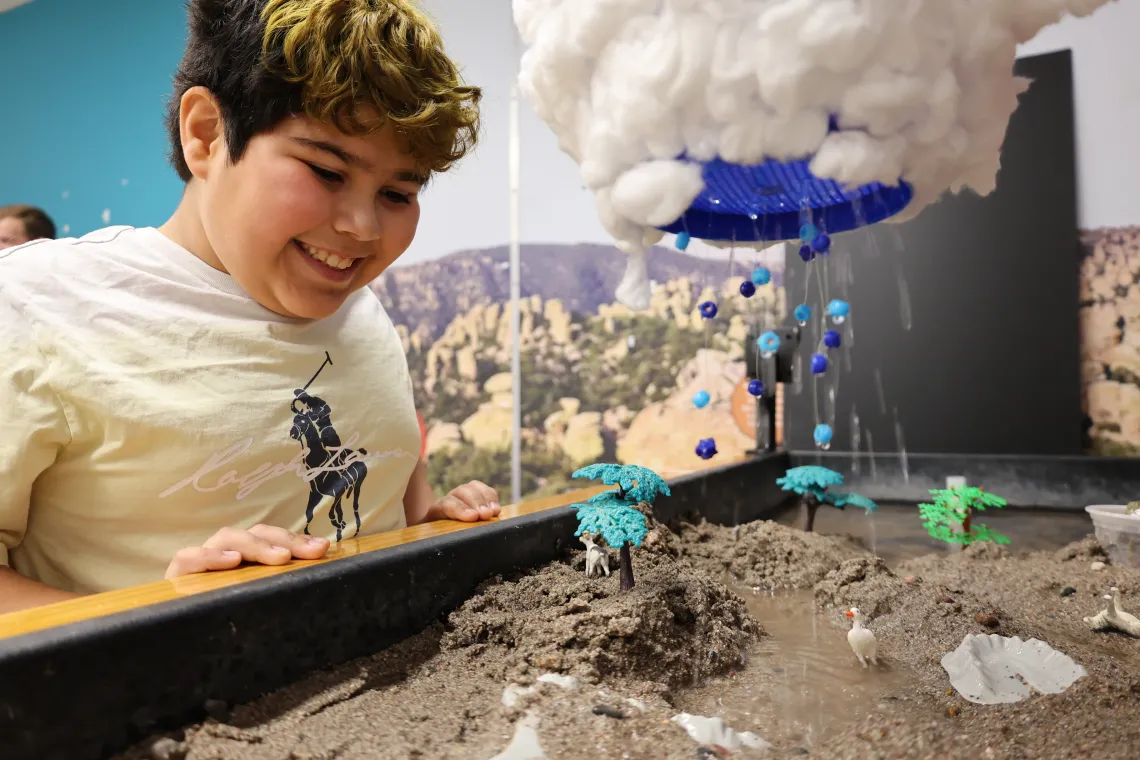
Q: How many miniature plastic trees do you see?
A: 3